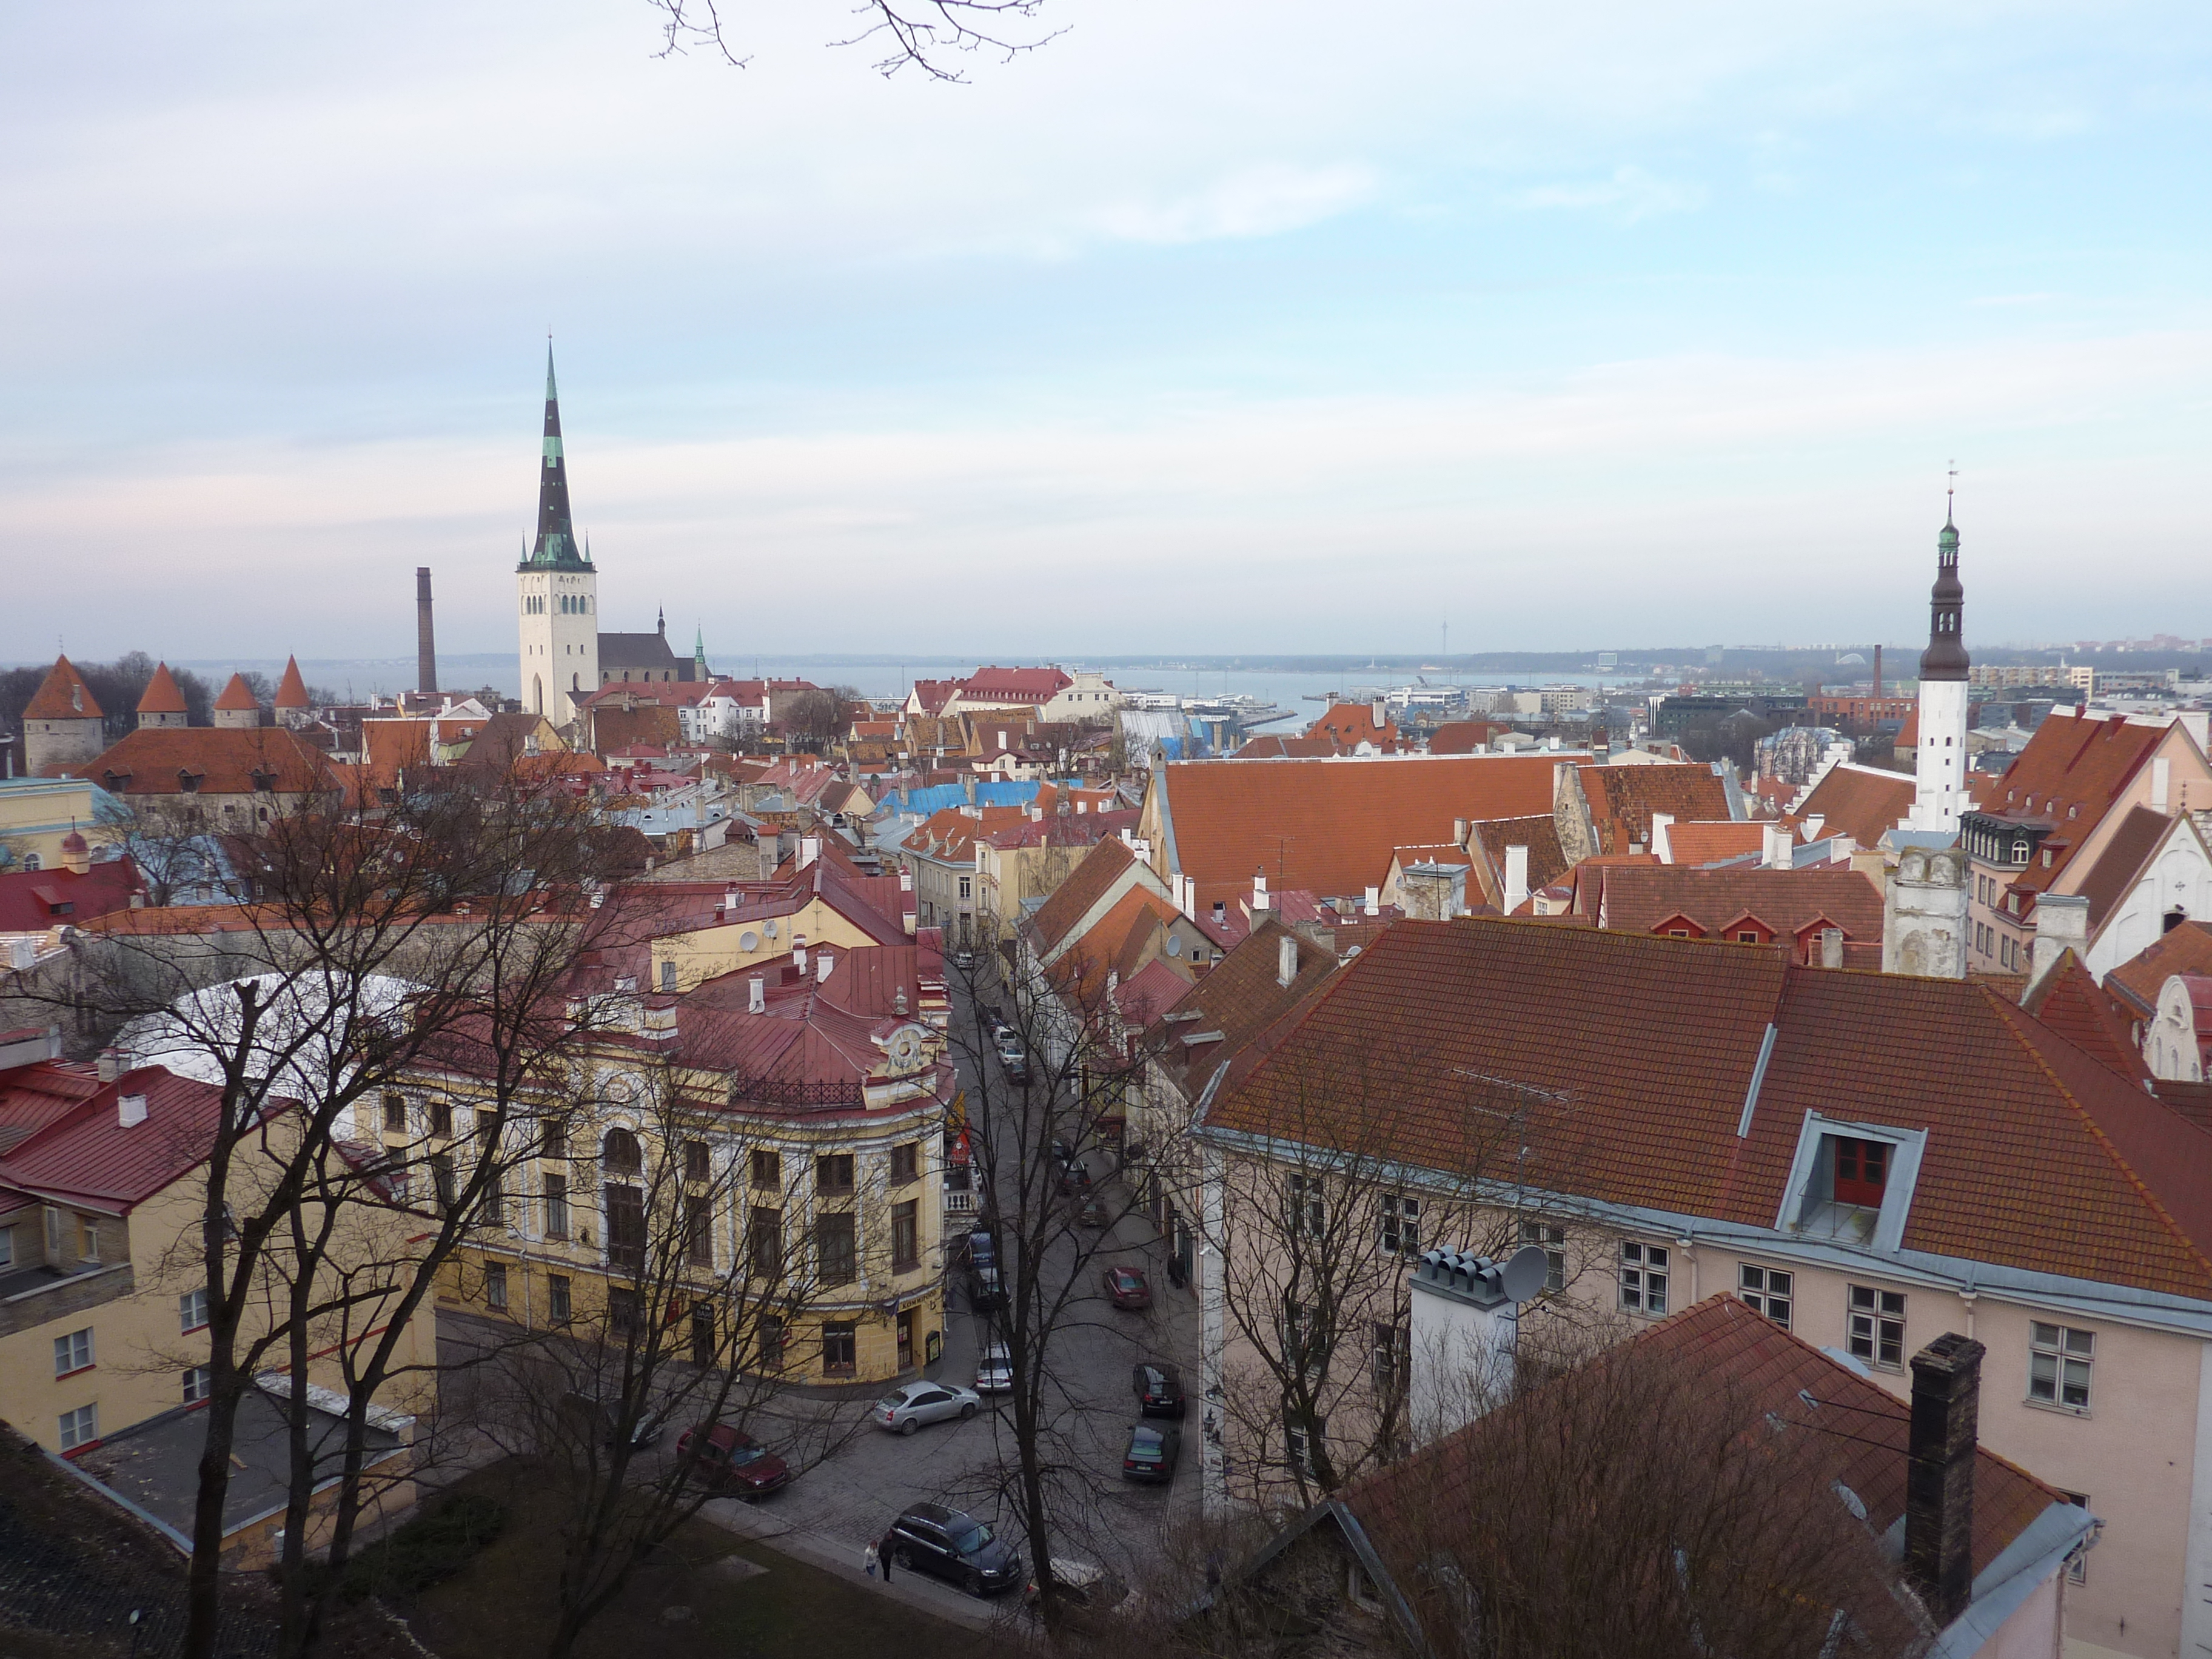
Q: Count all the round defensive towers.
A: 4